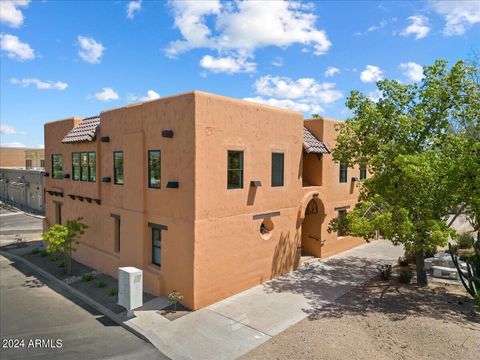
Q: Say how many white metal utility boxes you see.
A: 1